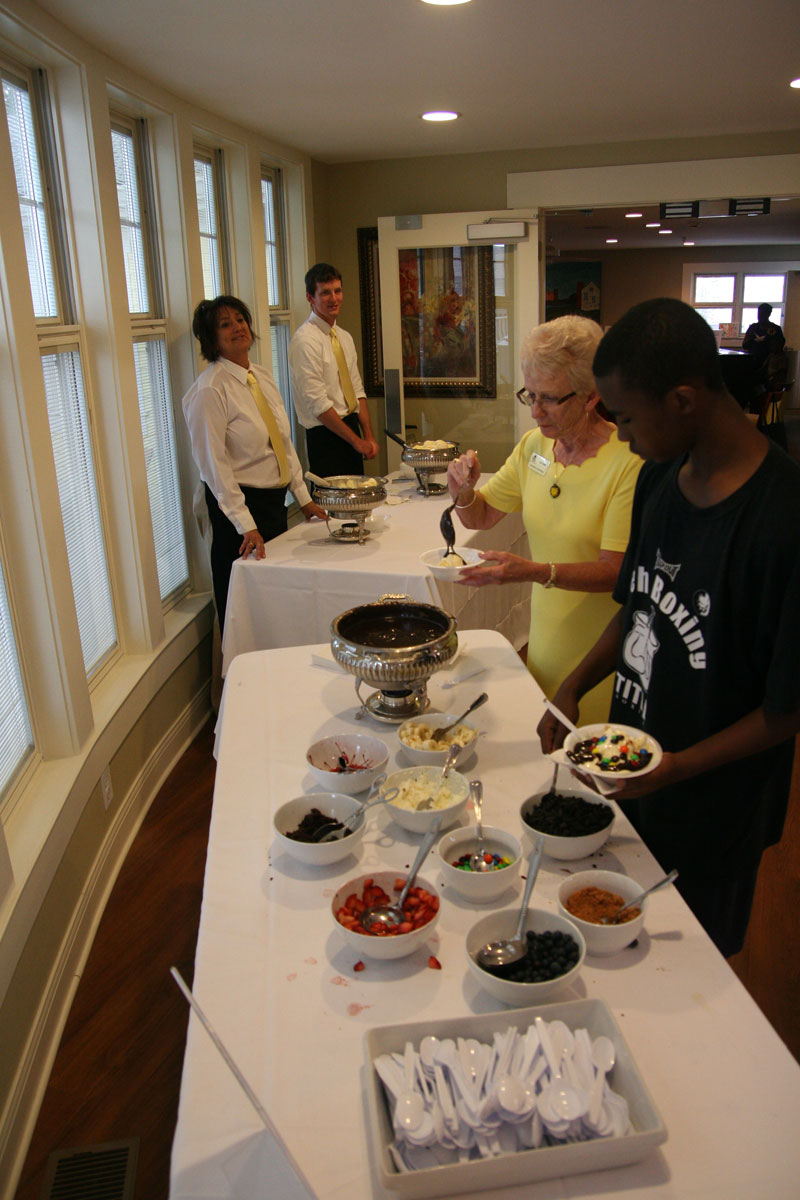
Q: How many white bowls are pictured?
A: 11